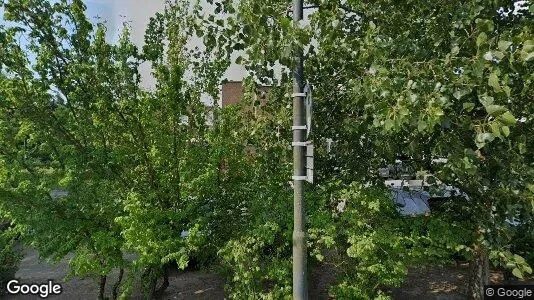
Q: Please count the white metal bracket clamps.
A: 4